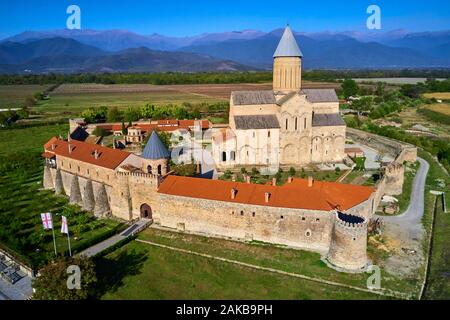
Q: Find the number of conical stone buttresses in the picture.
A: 5